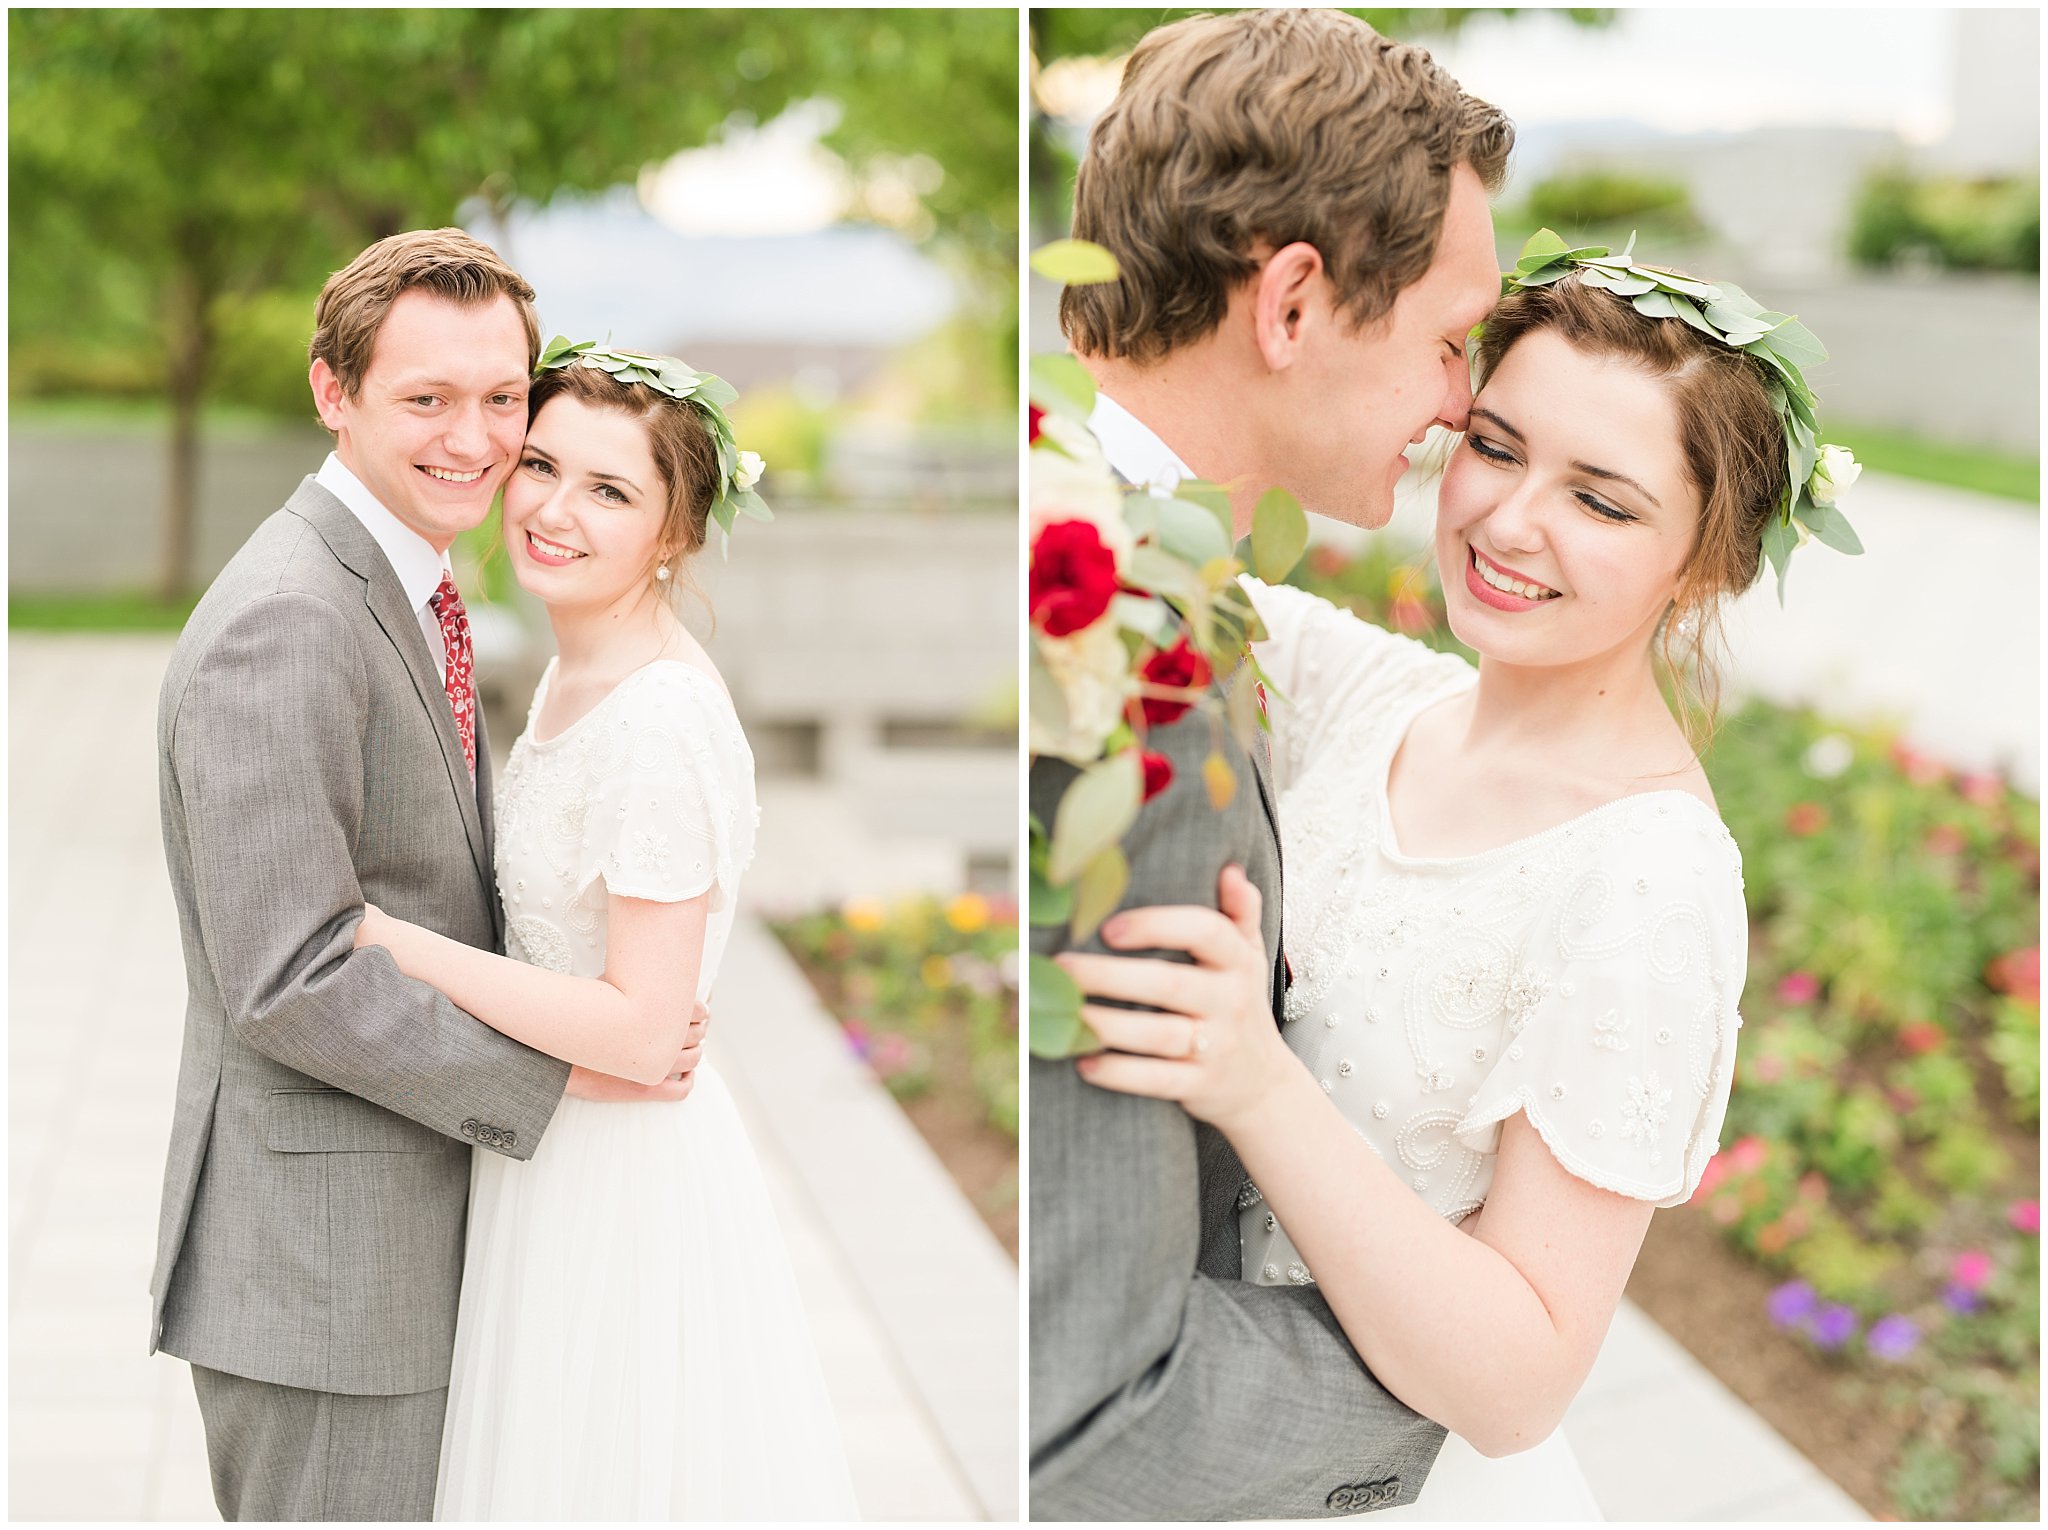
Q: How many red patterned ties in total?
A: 1